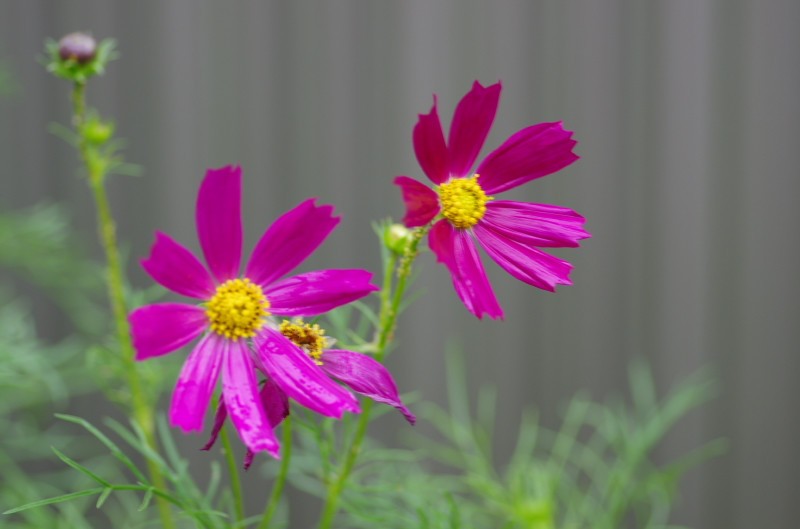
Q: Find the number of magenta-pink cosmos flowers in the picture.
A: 3